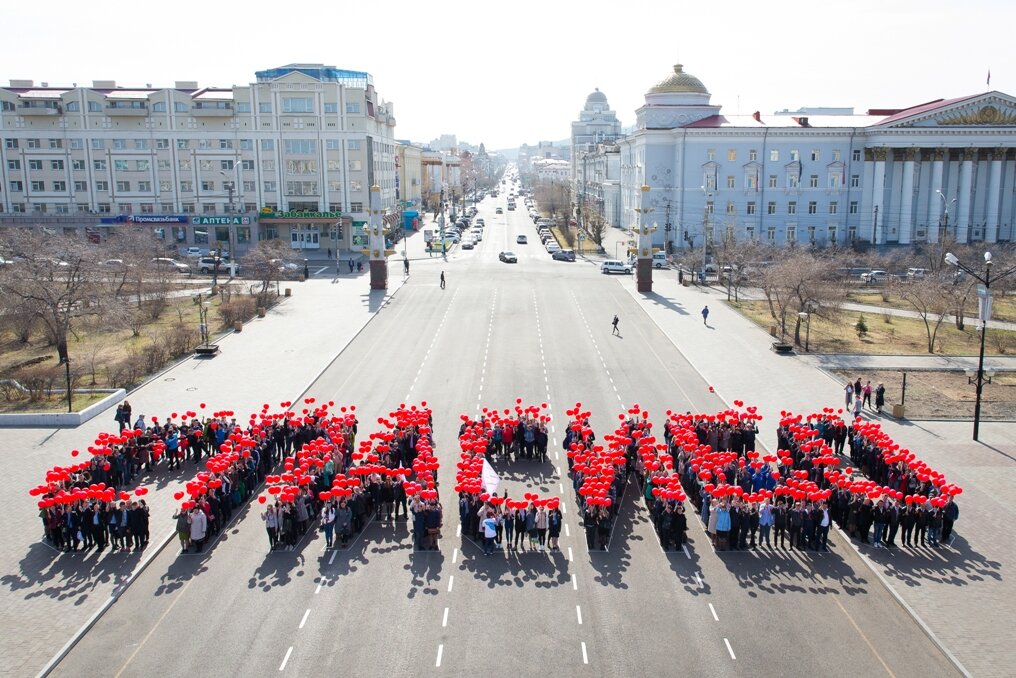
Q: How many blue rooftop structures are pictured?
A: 1